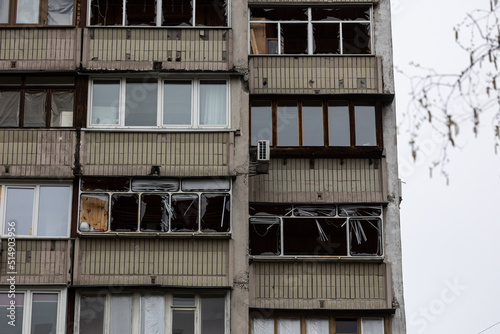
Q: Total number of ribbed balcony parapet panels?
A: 9